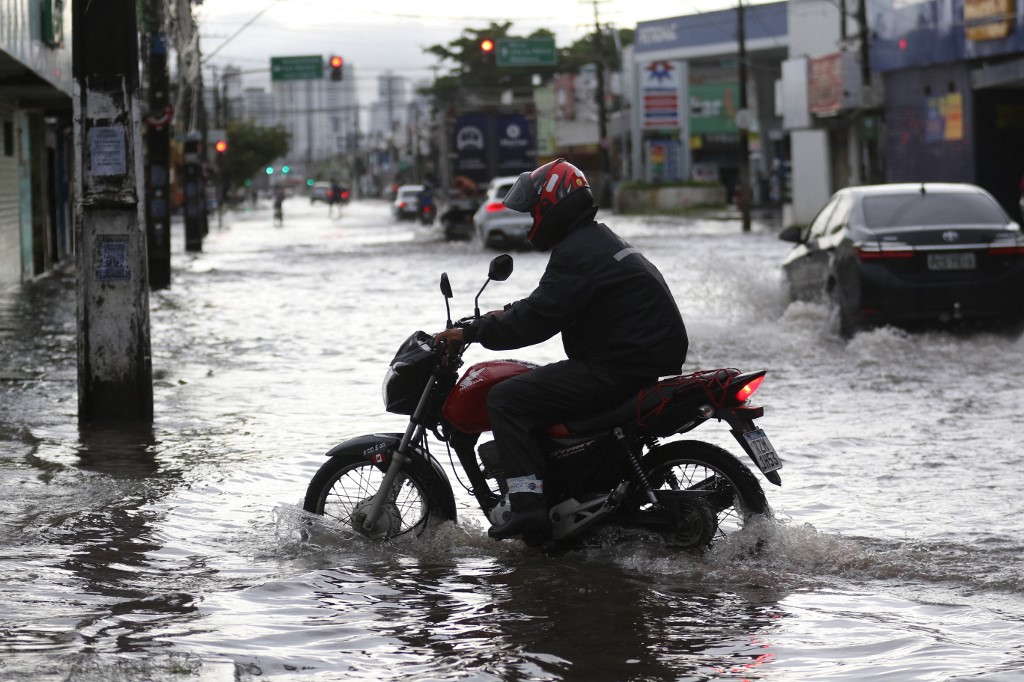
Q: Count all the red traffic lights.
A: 3